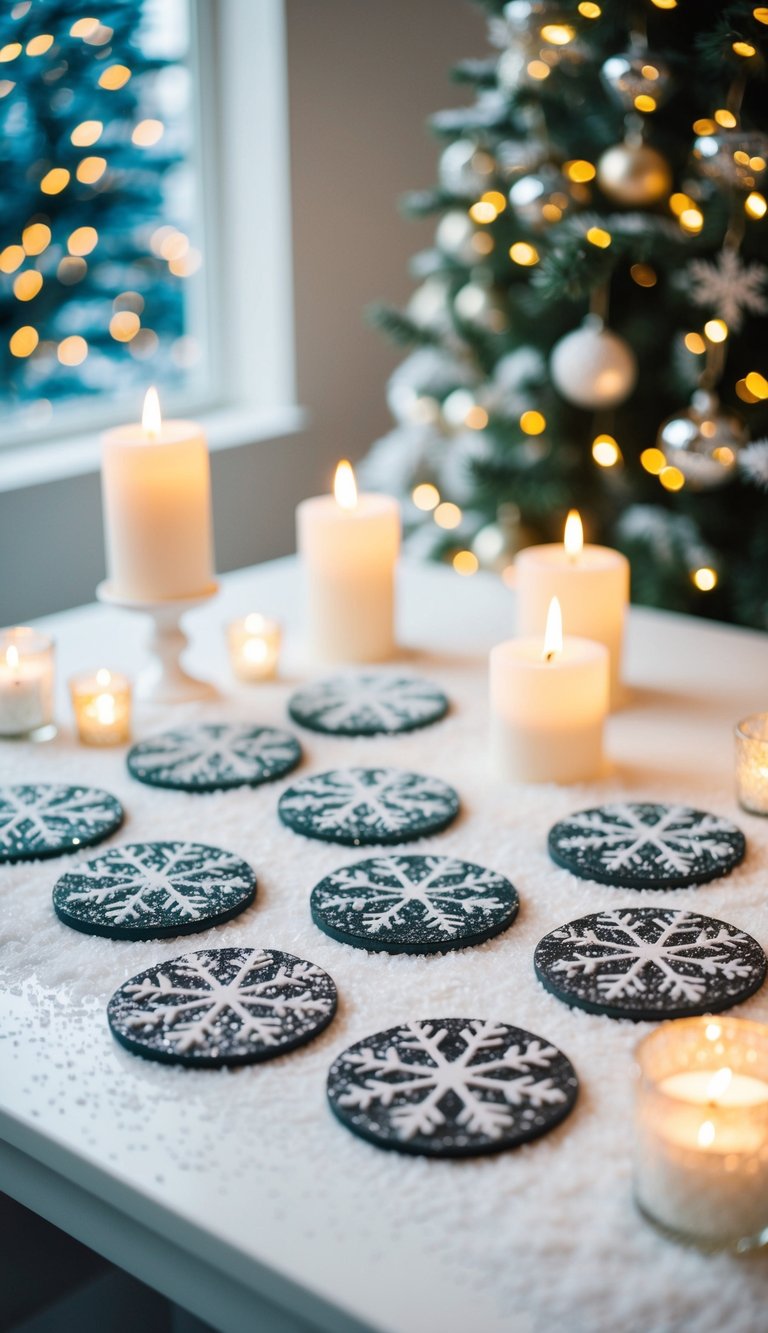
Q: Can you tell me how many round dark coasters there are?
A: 10